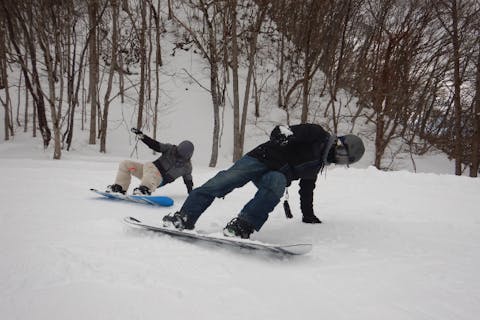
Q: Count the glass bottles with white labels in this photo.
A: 0